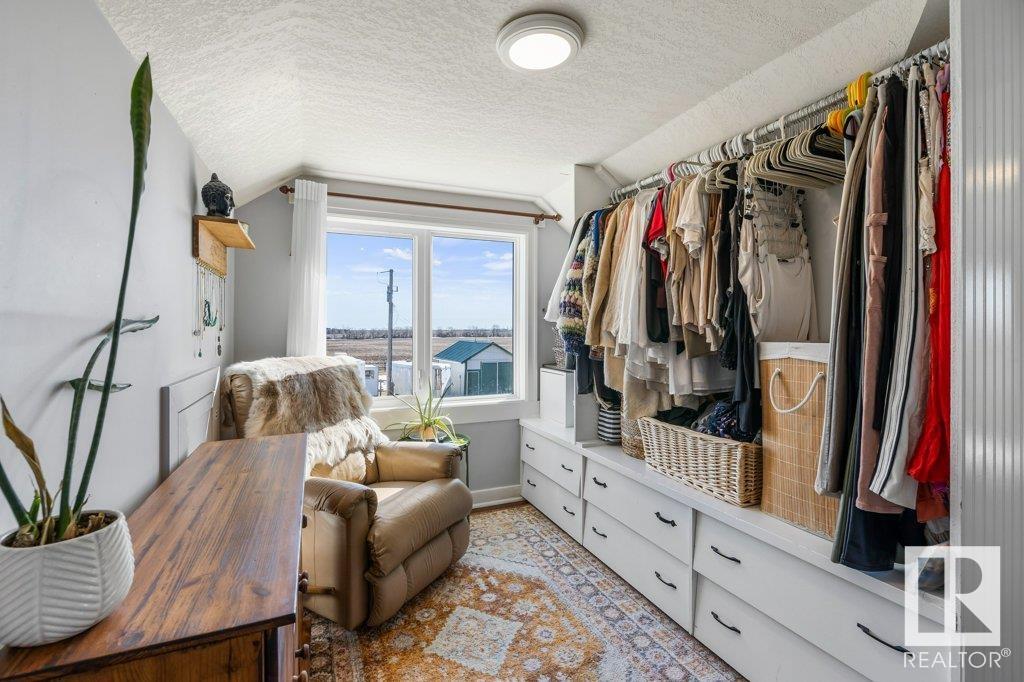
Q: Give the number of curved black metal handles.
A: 11